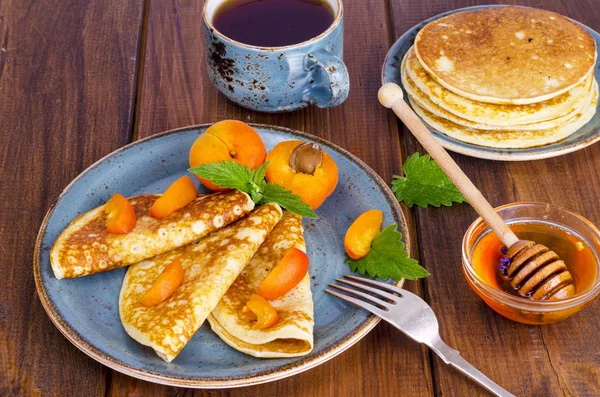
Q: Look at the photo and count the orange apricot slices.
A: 6